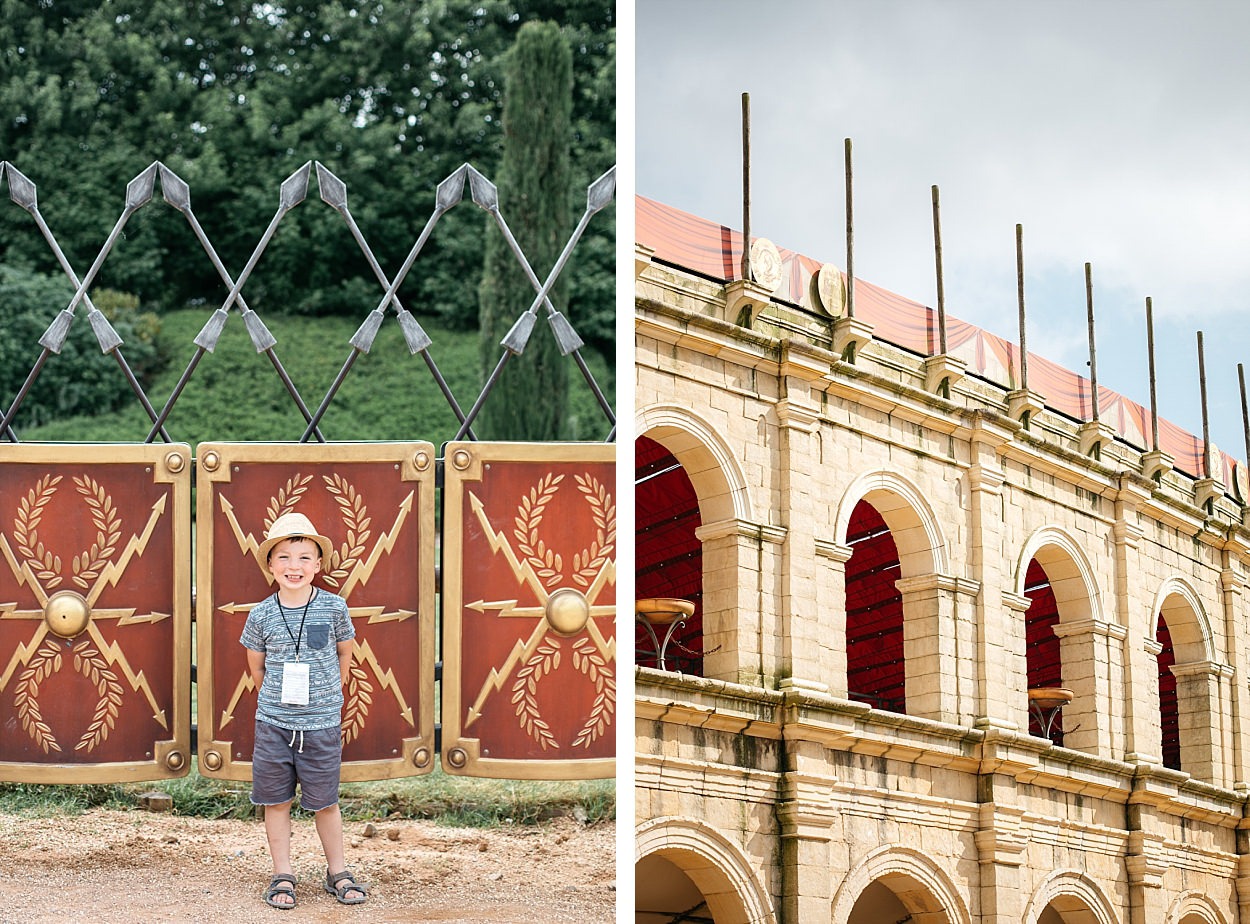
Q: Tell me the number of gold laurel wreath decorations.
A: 6